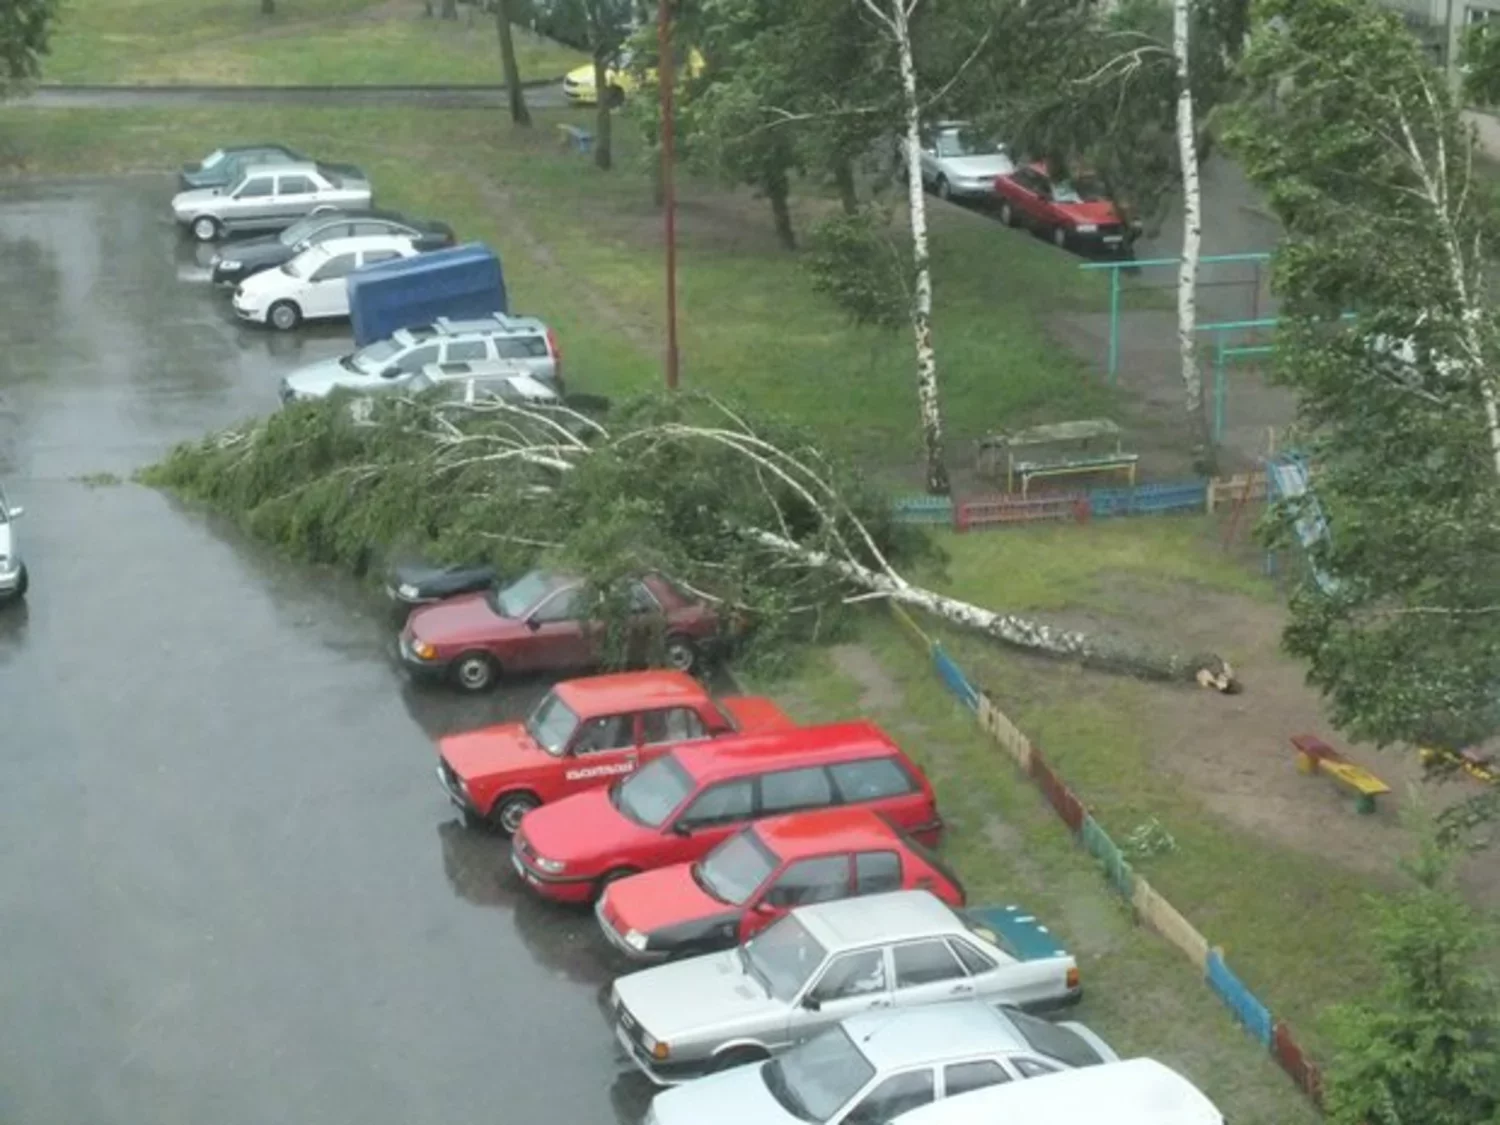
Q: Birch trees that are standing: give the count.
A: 3